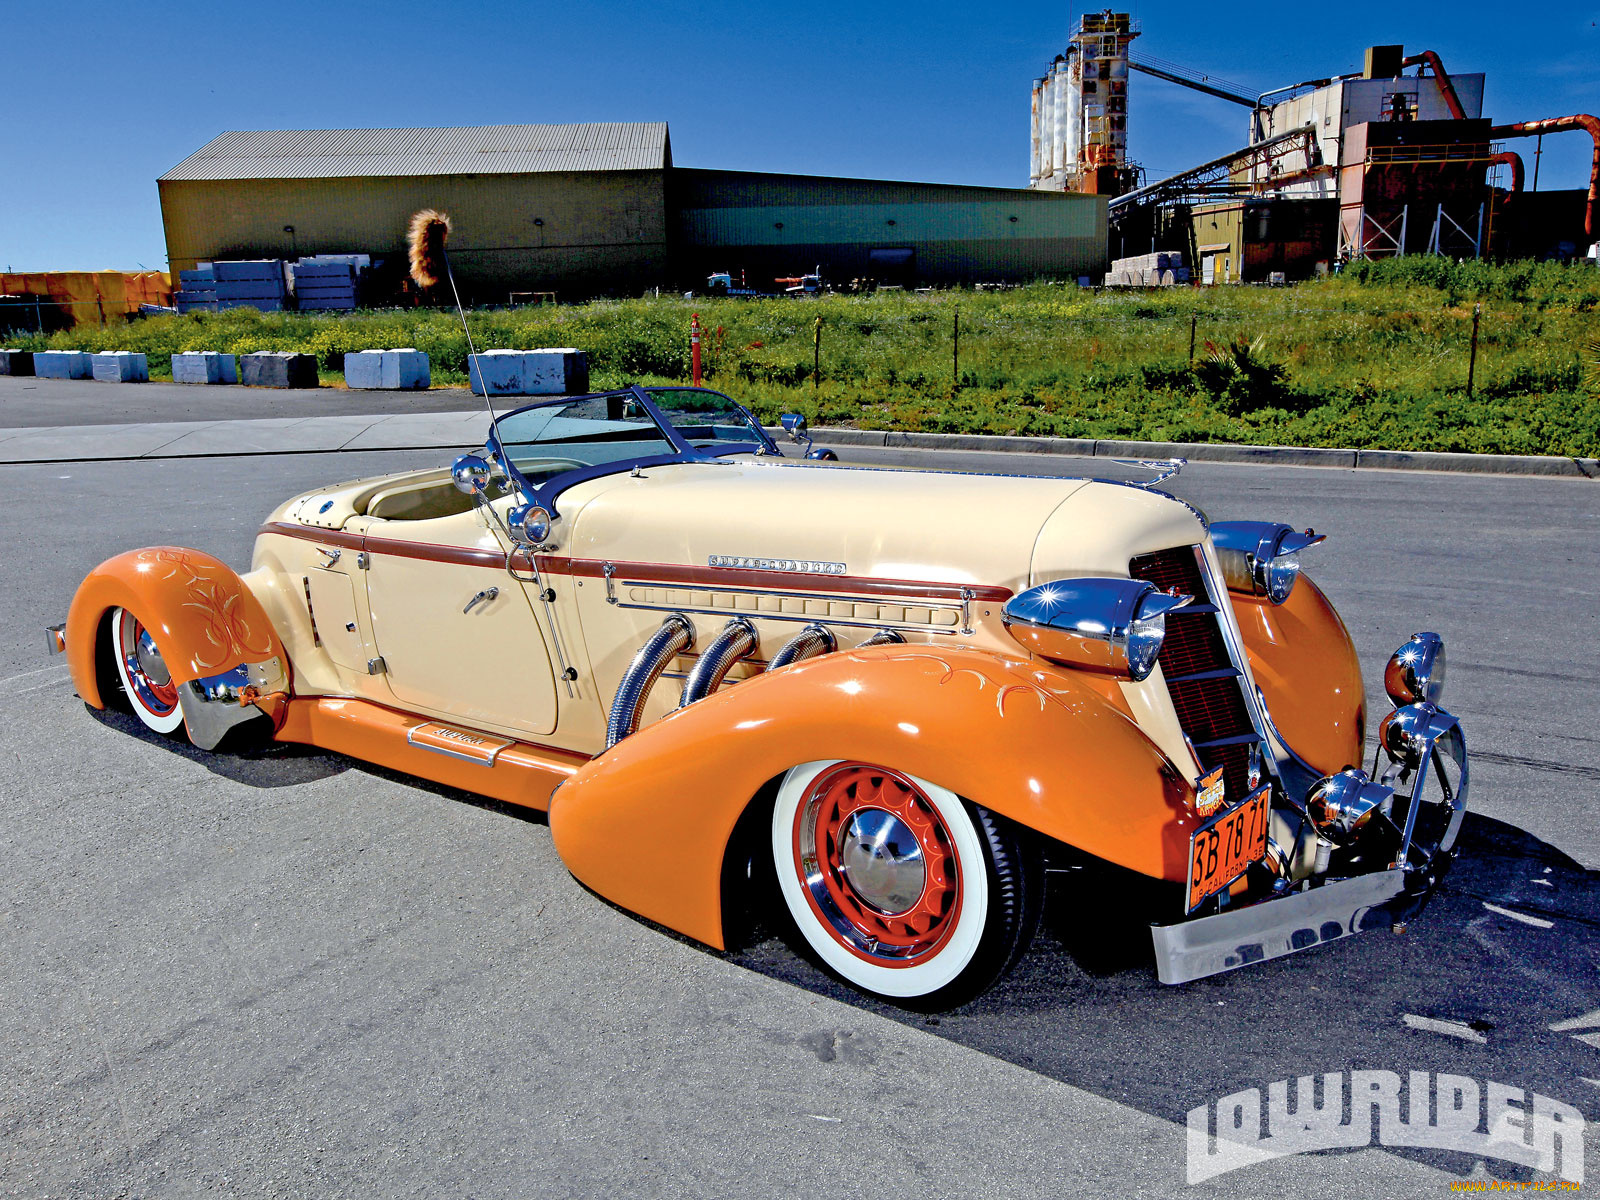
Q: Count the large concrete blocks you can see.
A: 7